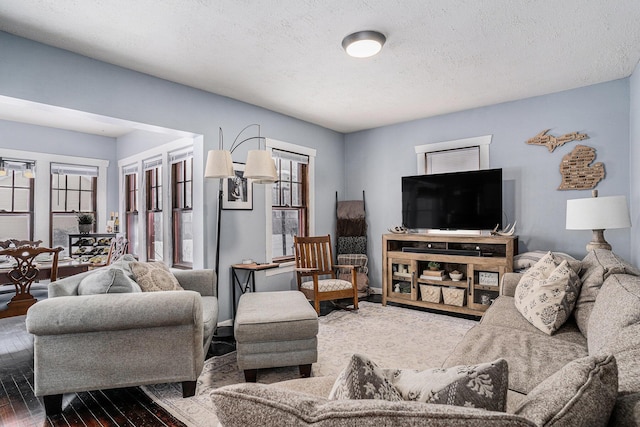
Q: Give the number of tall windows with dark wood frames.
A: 6